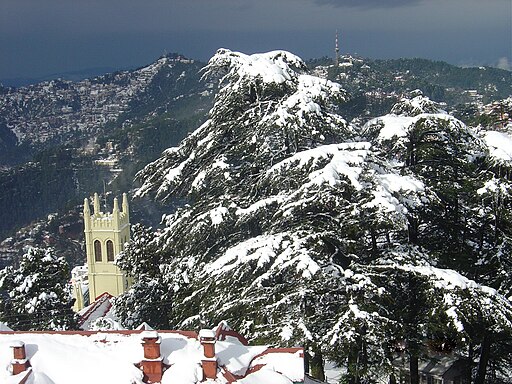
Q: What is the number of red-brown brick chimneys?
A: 3